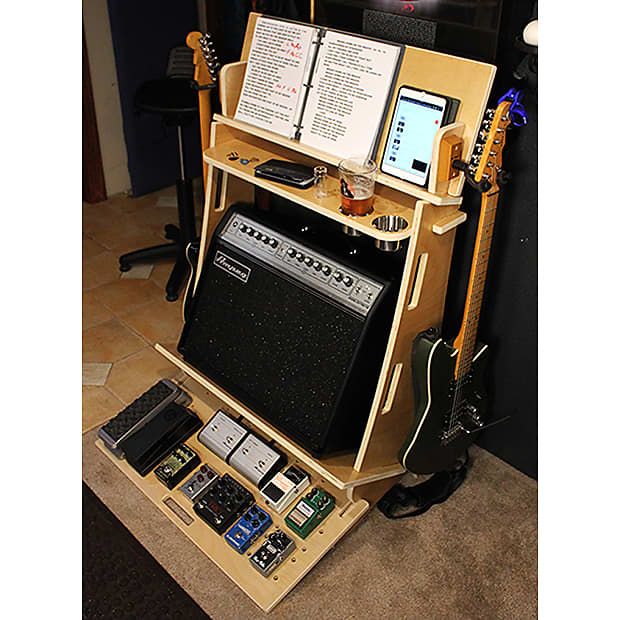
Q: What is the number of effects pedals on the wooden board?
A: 11